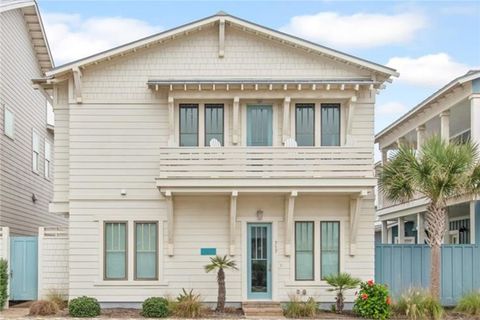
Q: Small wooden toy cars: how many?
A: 0